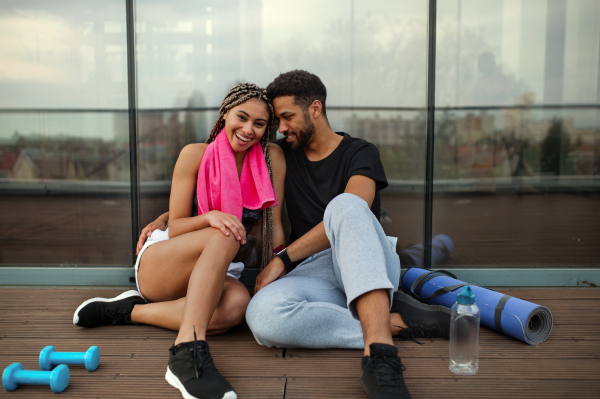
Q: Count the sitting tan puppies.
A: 0